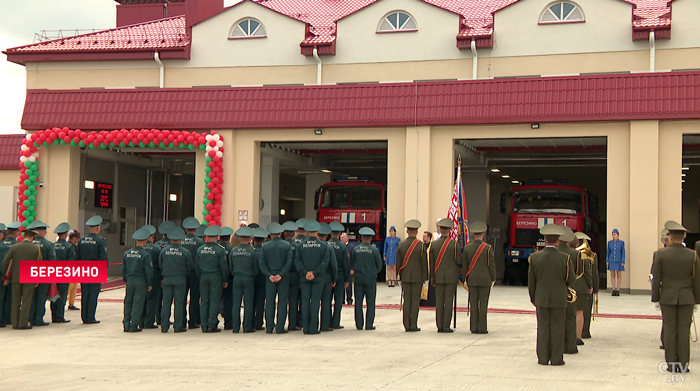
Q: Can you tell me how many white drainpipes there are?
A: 4